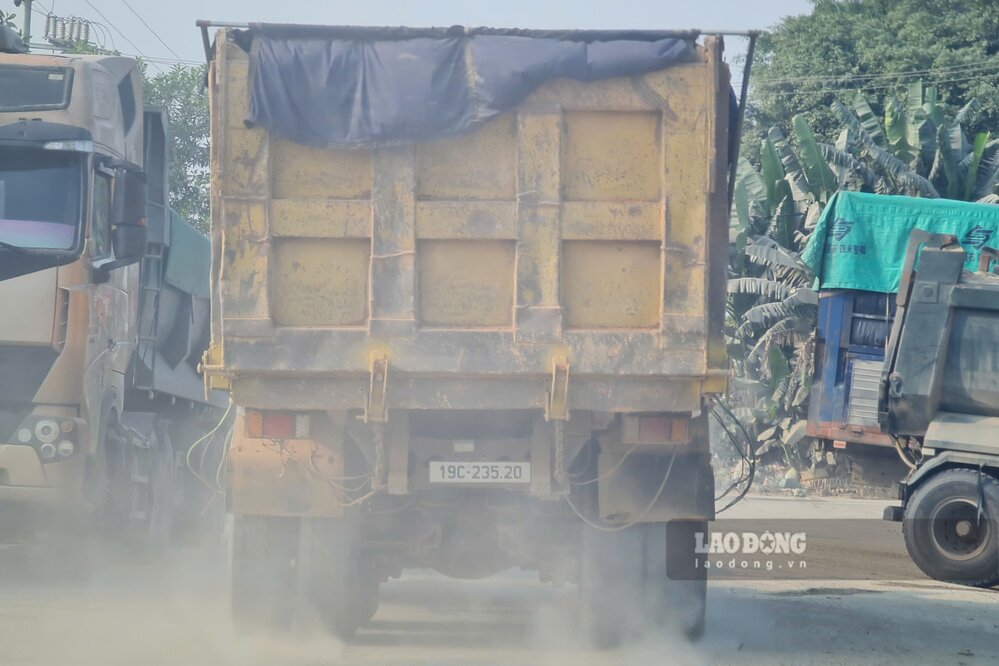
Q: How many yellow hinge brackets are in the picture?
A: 2